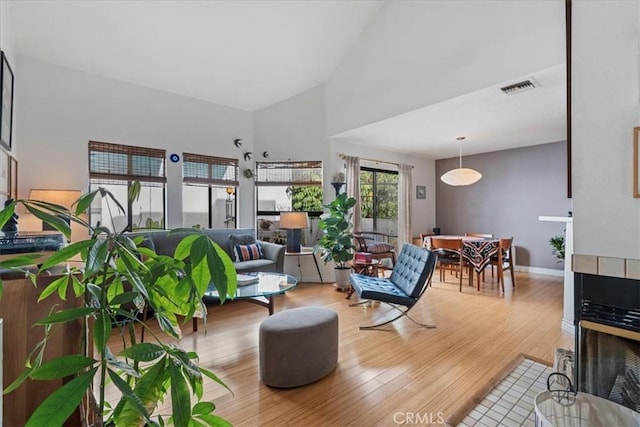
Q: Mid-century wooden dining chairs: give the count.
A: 4